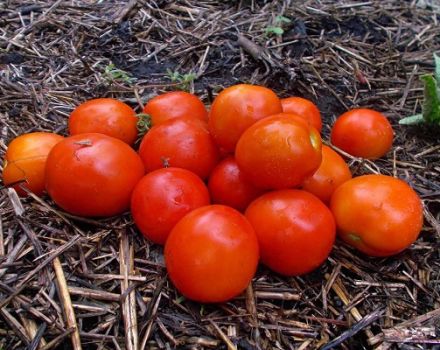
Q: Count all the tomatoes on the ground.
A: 15